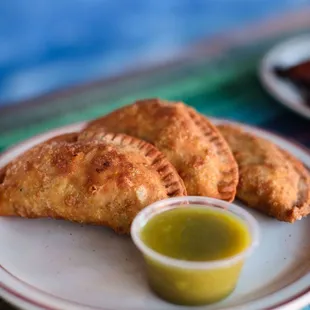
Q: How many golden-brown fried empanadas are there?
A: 3